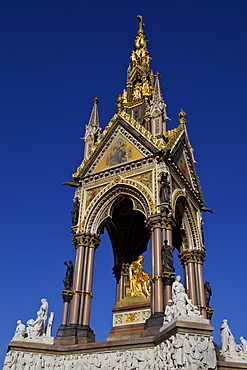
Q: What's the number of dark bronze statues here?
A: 5